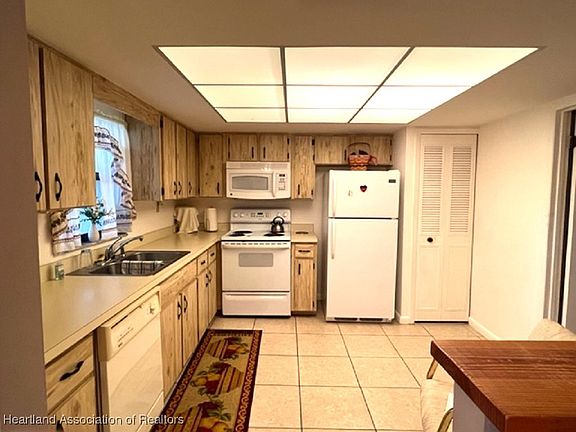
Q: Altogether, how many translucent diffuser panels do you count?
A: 9